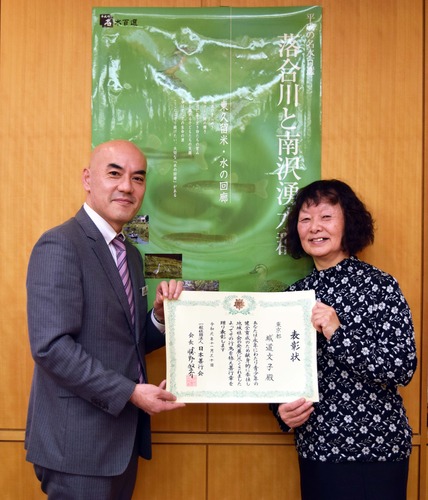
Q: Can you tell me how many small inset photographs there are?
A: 3